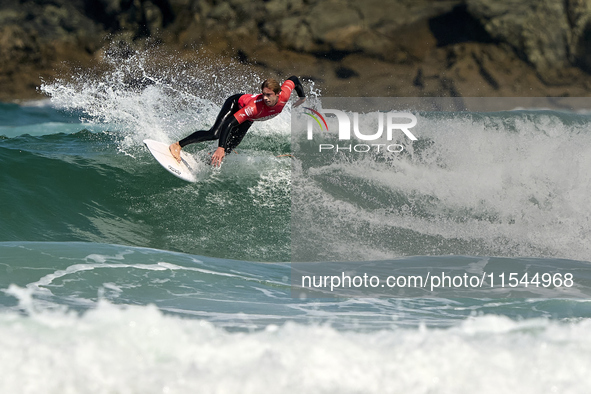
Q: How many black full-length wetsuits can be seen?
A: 1